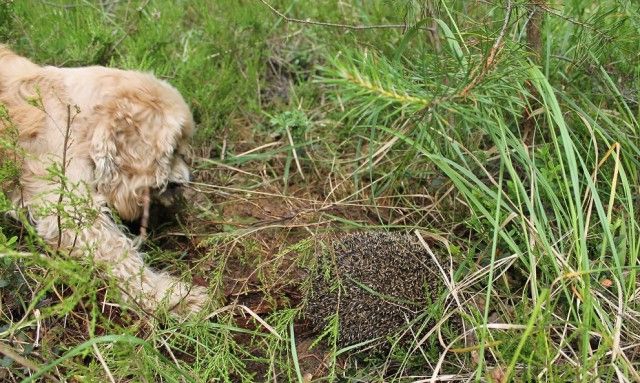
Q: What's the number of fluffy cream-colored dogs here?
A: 1